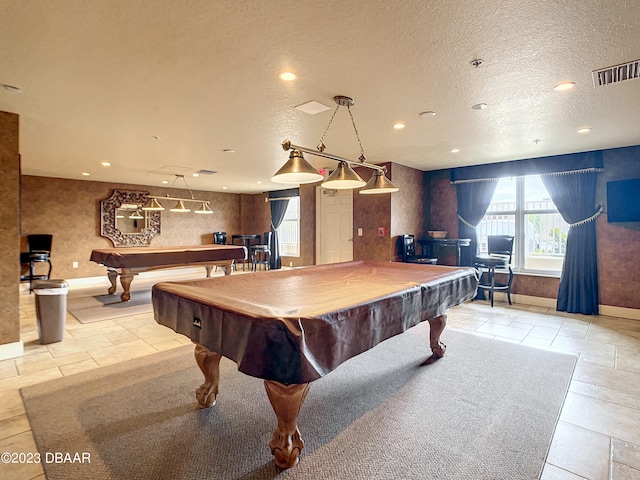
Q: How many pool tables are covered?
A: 2